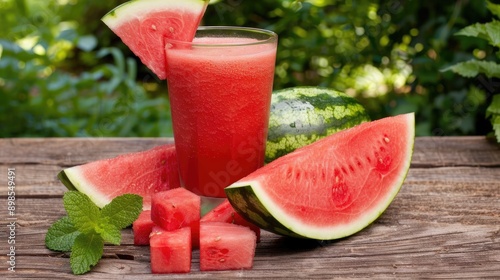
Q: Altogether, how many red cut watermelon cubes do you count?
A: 5